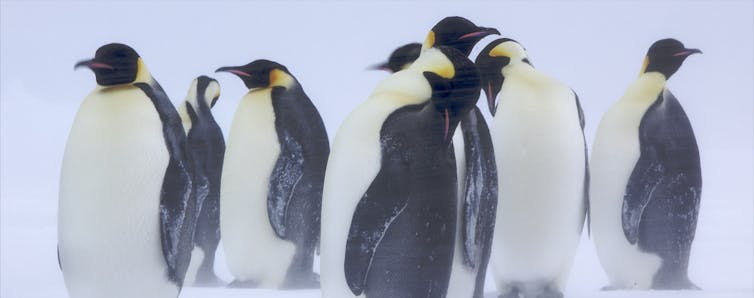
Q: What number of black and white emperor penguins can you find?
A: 8